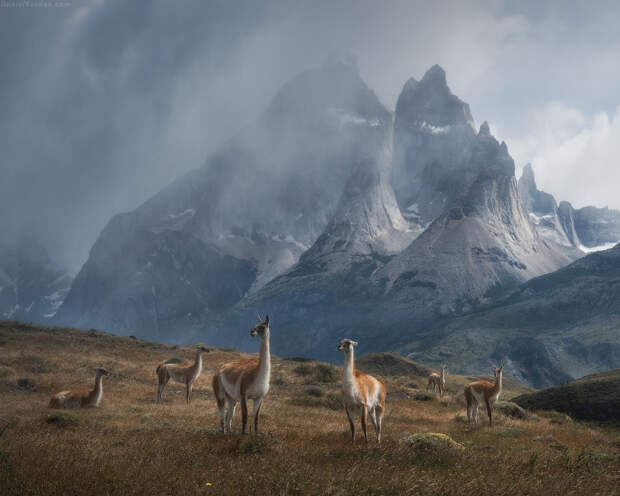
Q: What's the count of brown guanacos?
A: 6